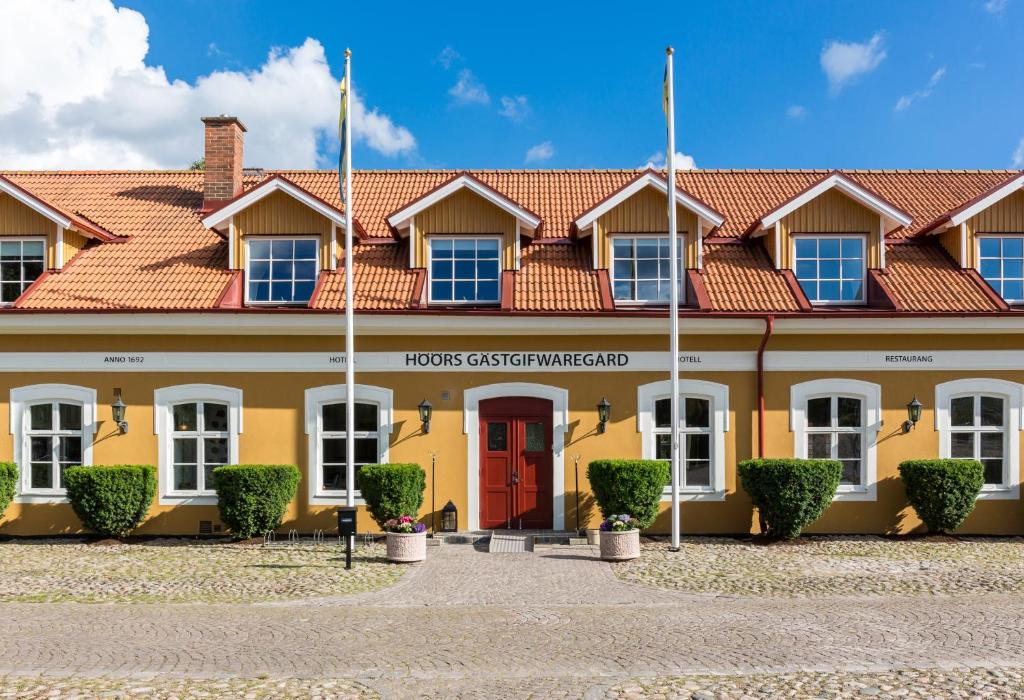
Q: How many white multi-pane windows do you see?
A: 12